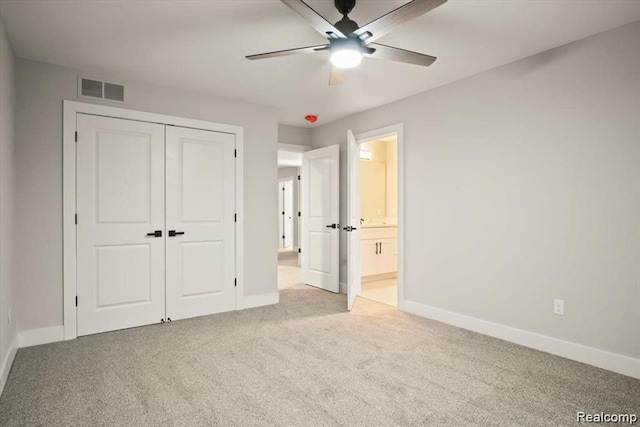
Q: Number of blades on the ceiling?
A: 5